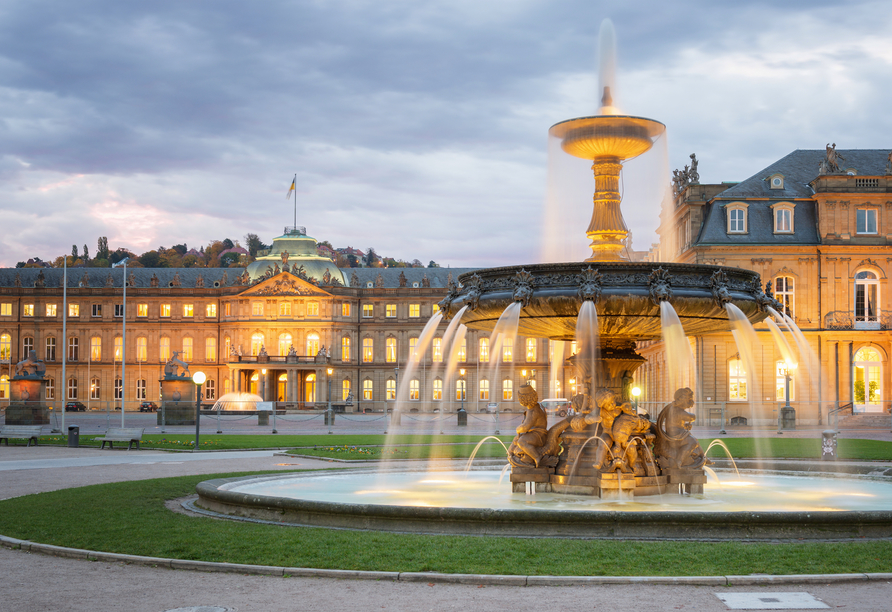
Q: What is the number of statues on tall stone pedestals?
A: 2